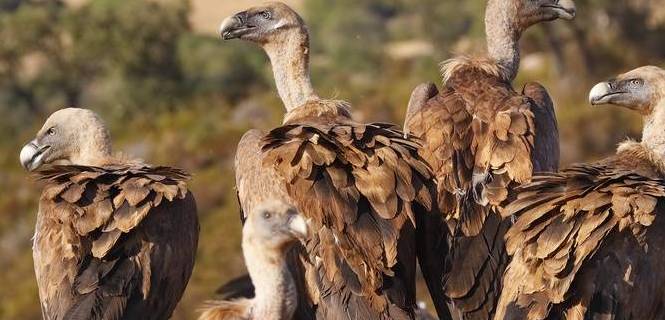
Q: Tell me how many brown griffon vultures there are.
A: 5